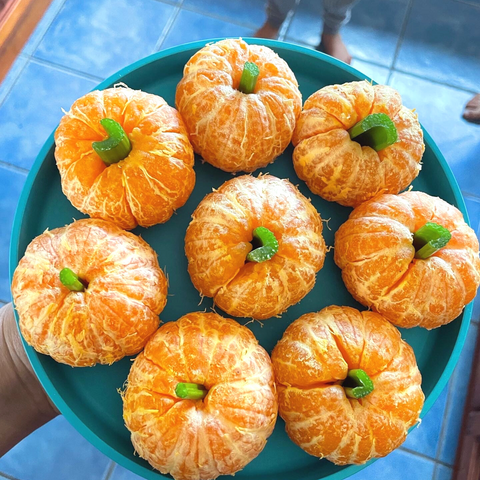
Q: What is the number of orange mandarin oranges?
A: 8